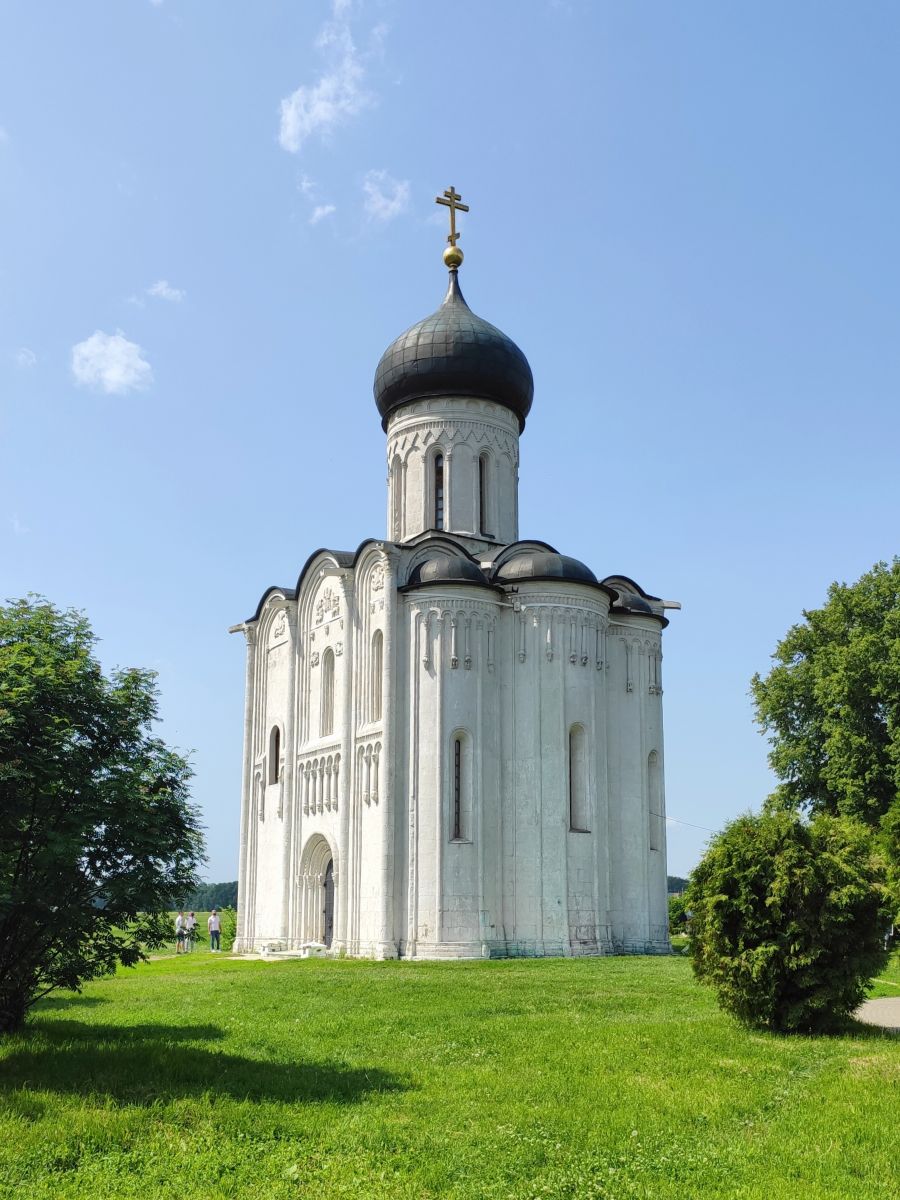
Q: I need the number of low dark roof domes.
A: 3